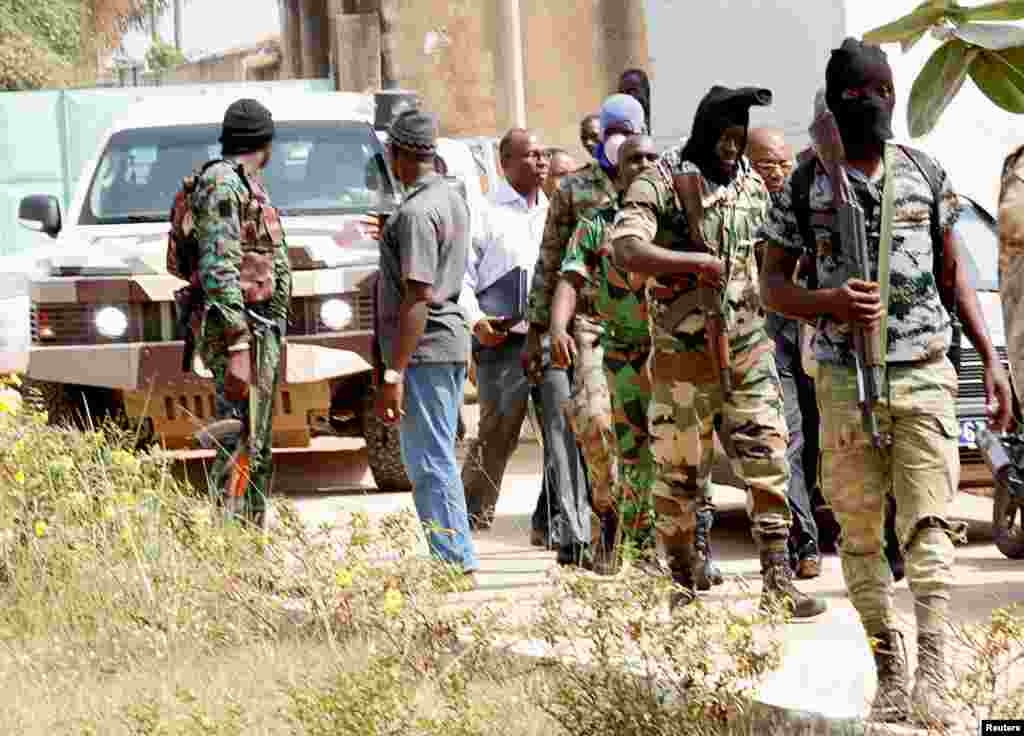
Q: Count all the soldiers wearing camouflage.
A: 5